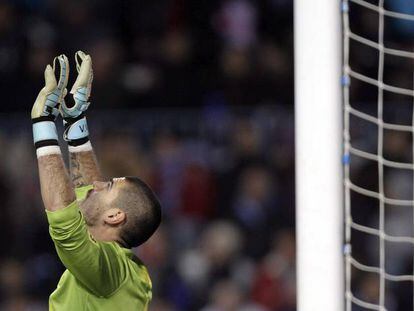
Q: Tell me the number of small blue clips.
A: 4